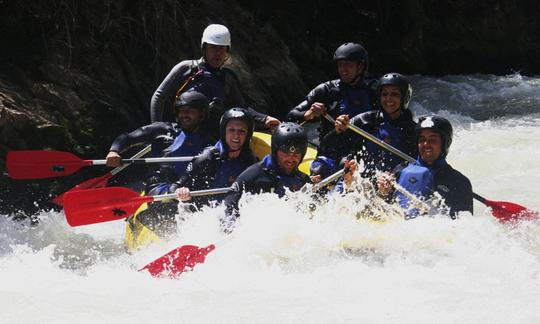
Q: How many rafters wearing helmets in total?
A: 7